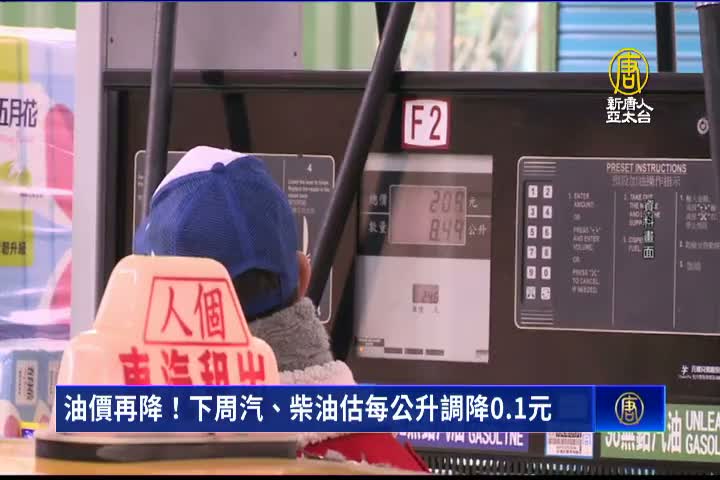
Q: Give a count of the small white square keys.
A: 12